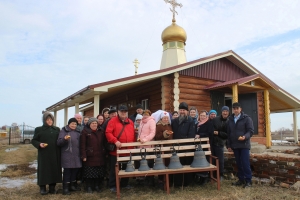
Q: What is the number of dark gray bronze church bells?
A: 5